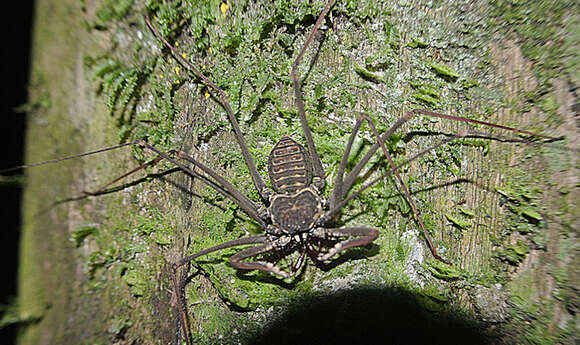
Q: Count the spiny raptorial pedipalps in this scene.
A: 2